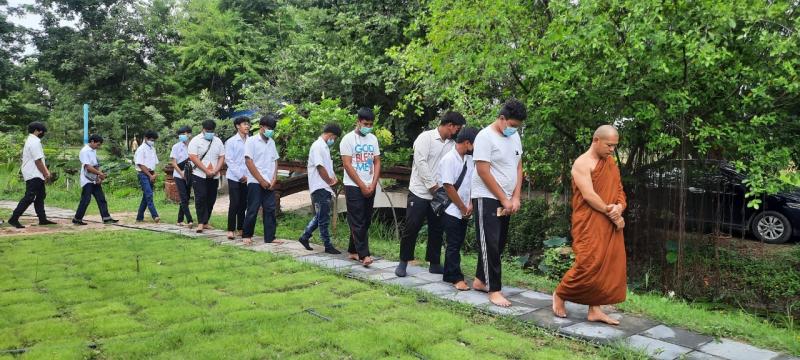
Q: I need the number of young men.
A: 12